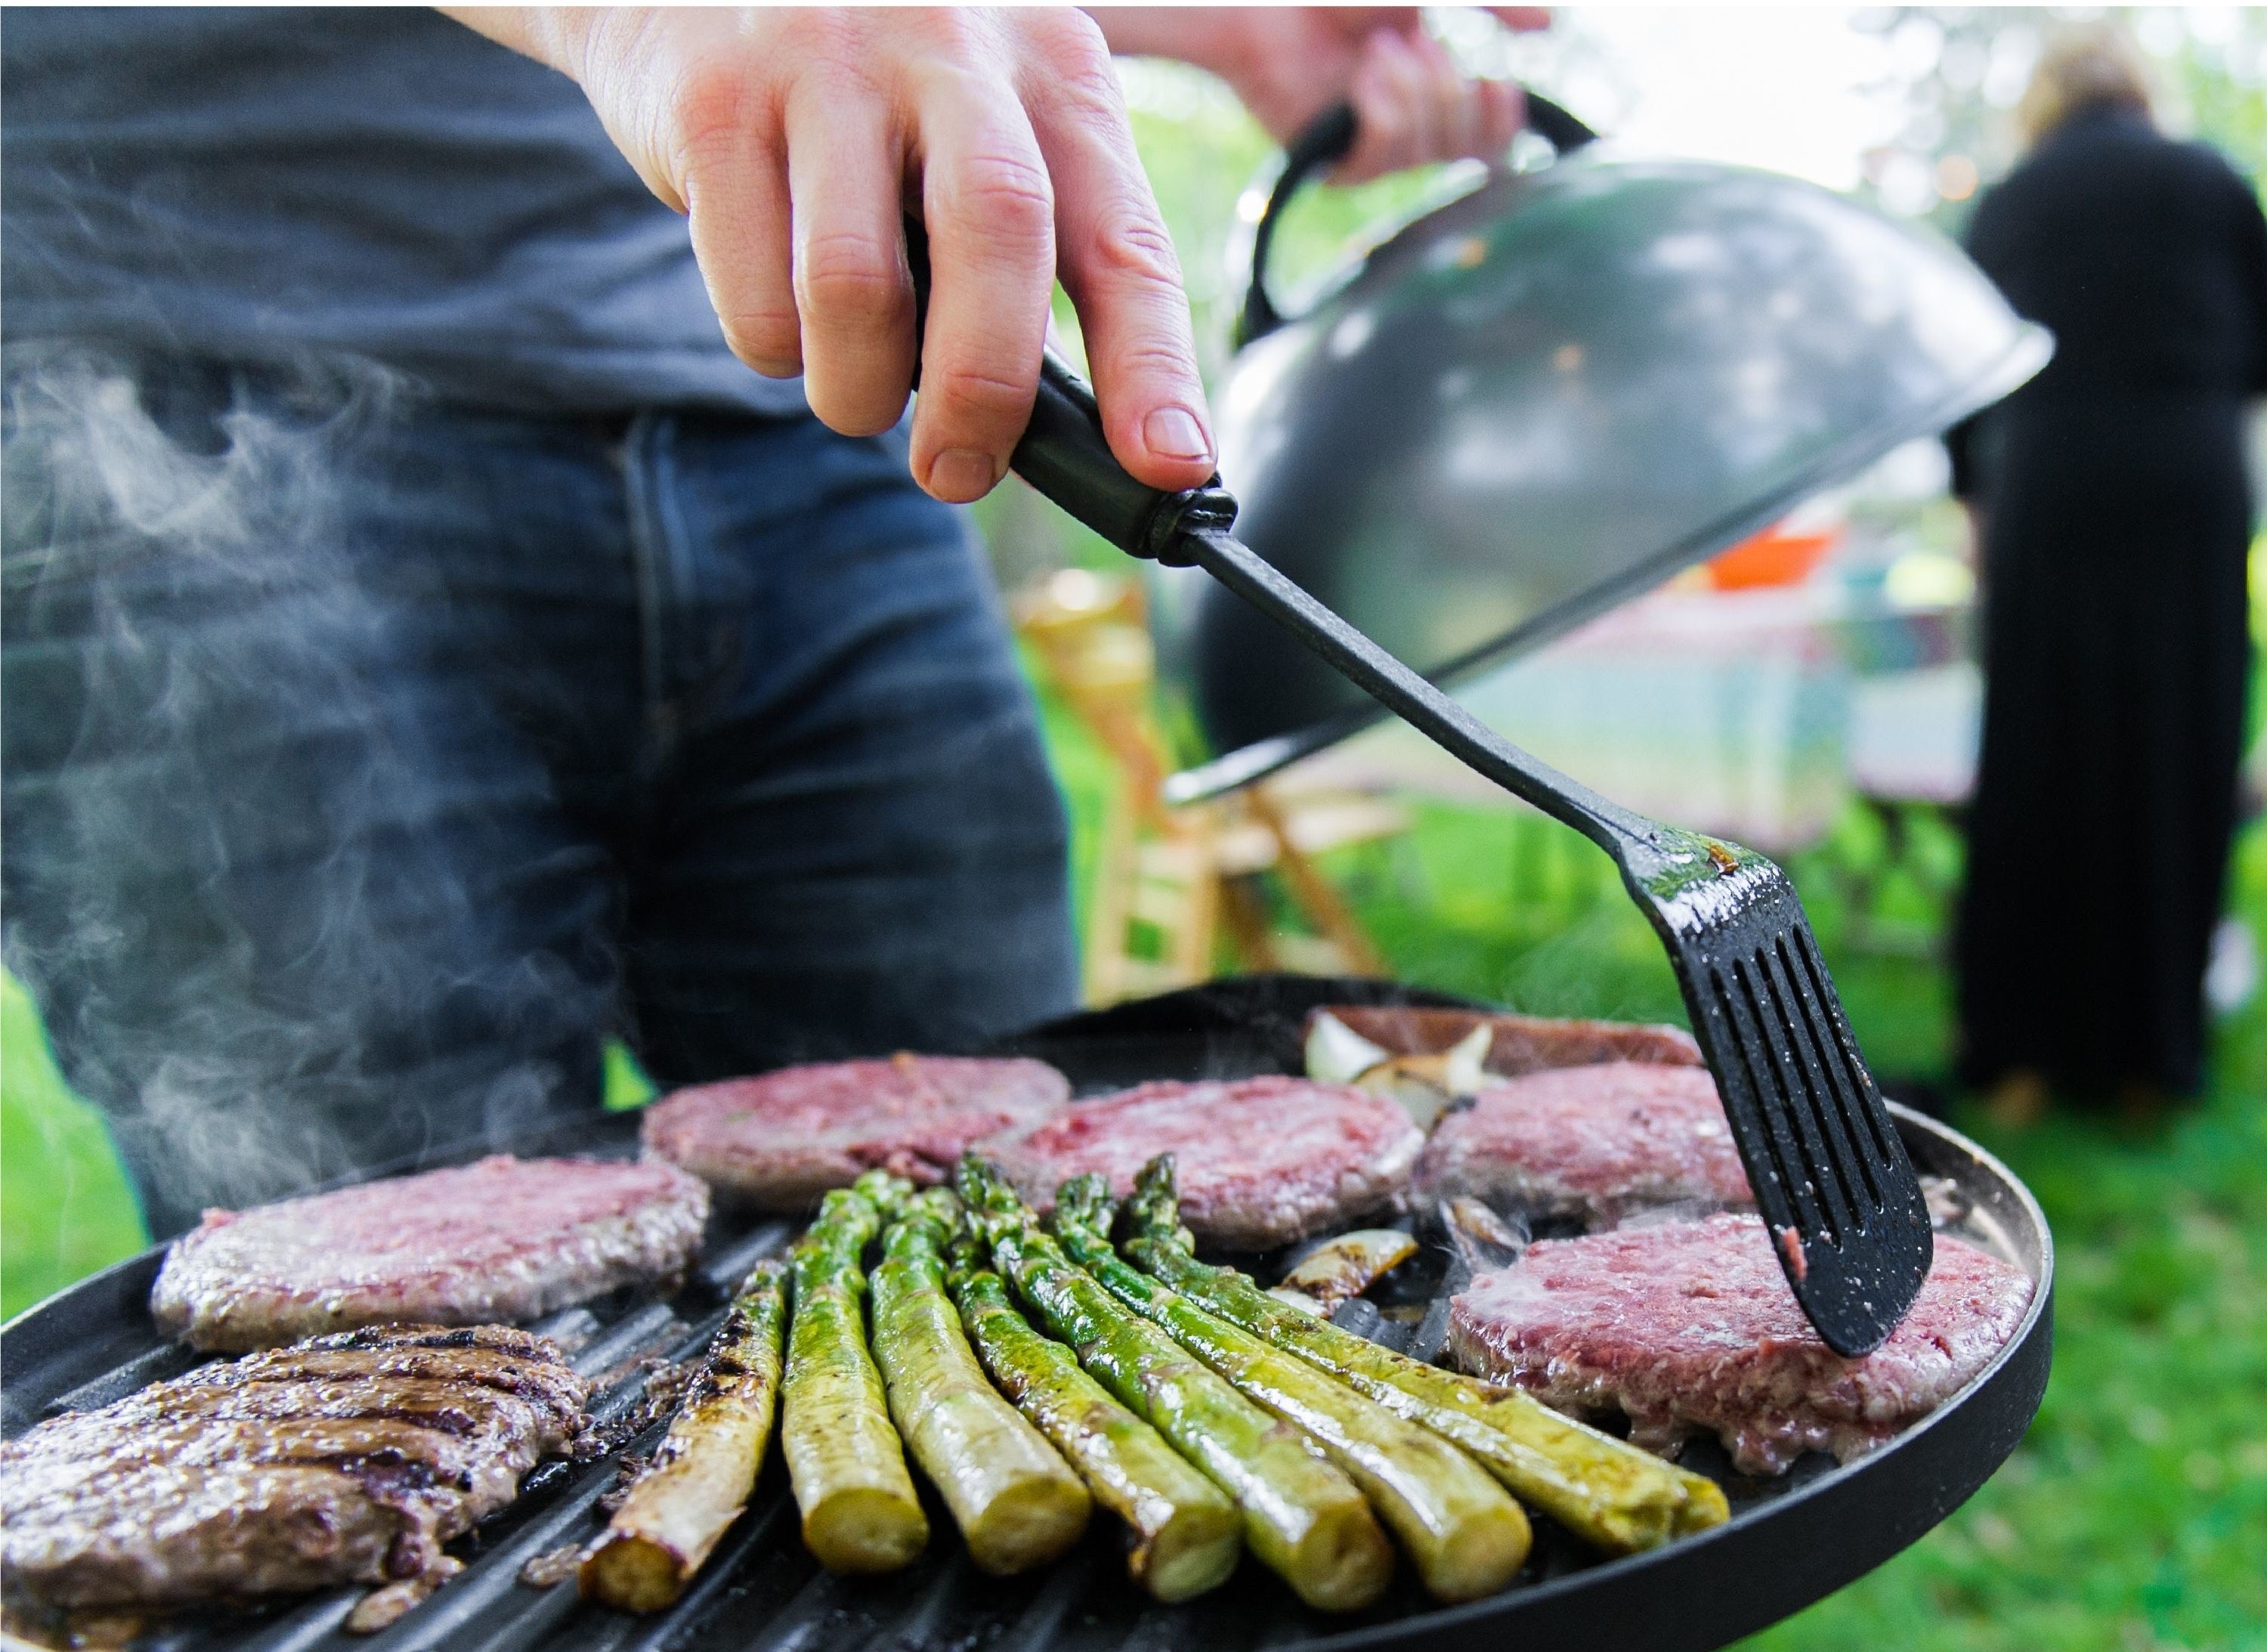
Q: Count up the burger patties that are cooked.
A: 1